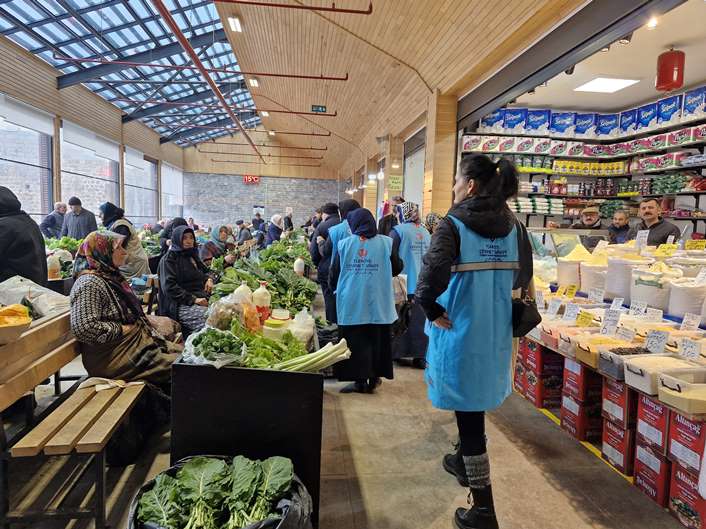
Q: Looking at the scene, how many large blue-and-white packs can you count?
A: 10